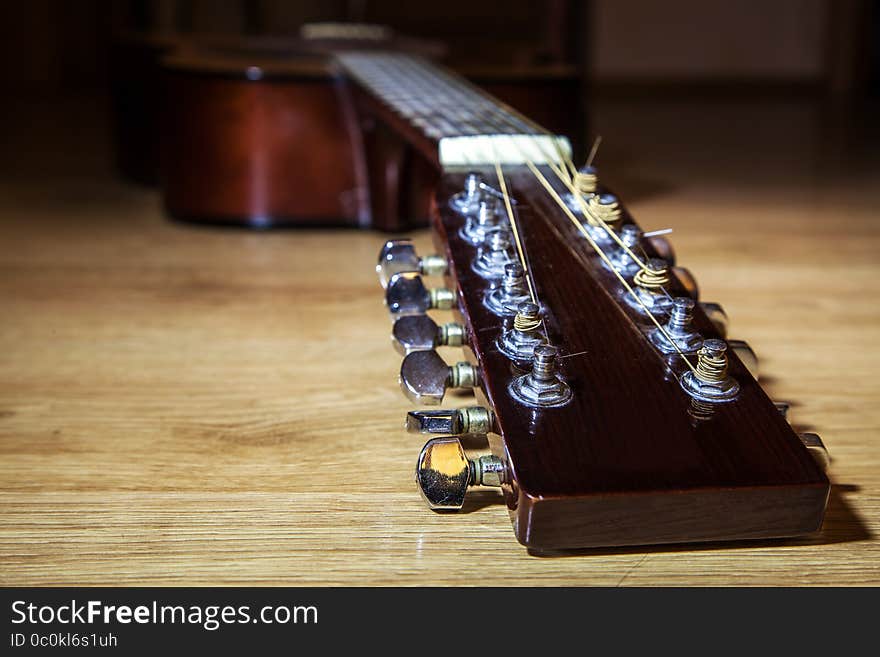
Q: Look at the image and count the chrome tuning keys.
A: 12